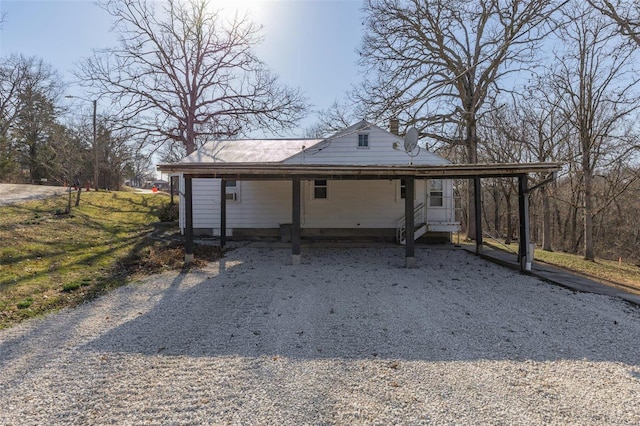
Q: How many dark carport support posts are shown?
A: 6